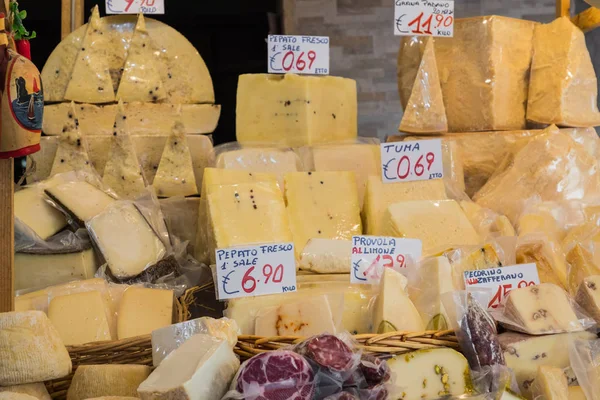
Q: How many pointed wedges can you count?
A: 6